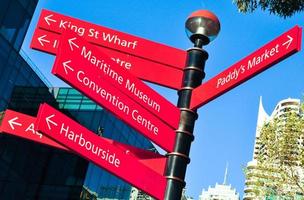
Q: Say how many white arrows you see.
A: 7